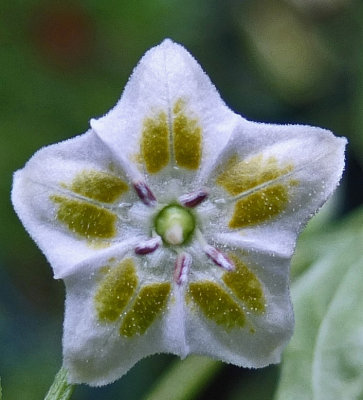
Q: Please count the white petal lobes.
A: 5